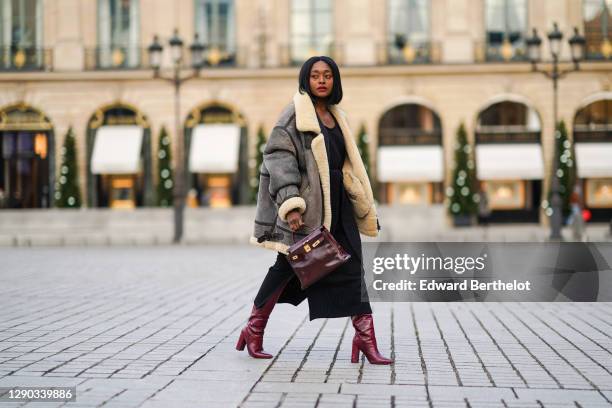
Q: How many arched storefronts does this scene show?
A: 6